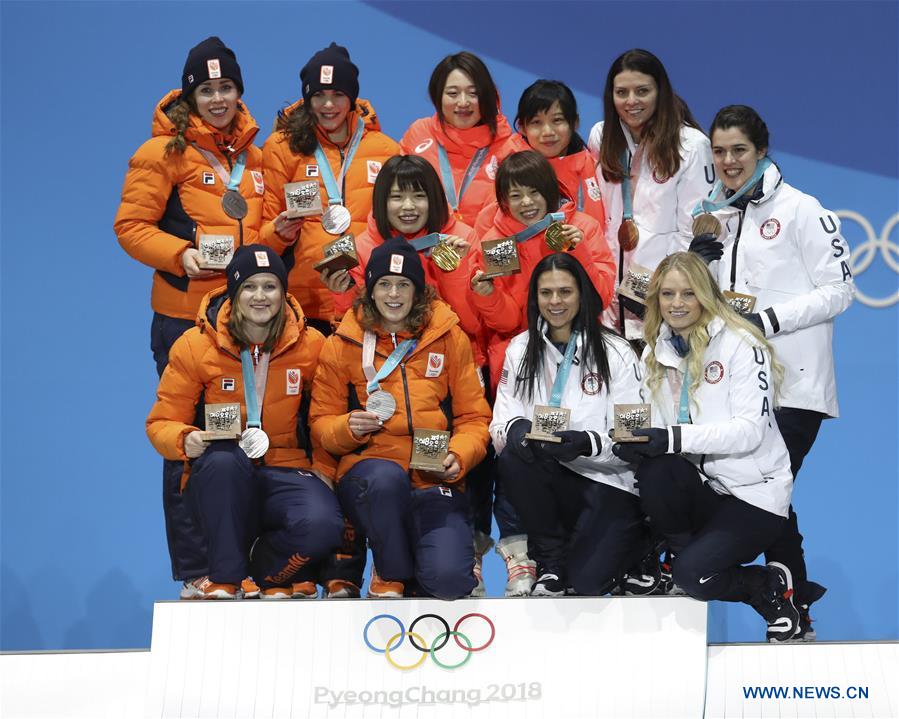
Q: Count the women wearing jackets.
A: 12